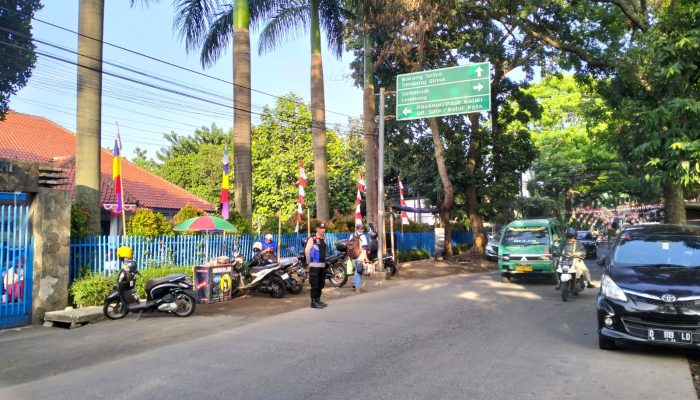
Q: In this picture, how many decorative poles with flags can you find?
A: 5